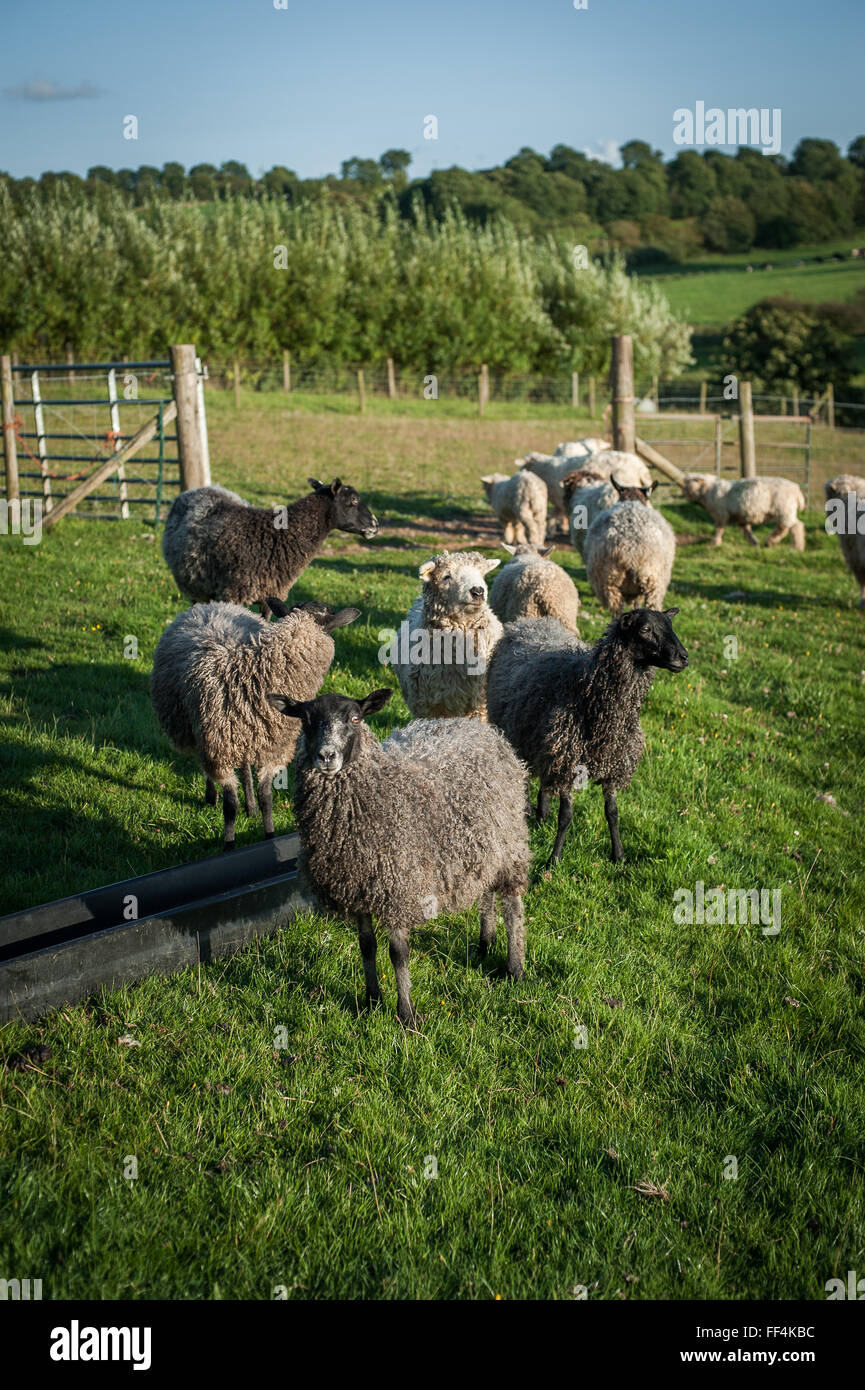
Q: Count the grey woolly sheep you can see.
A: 4